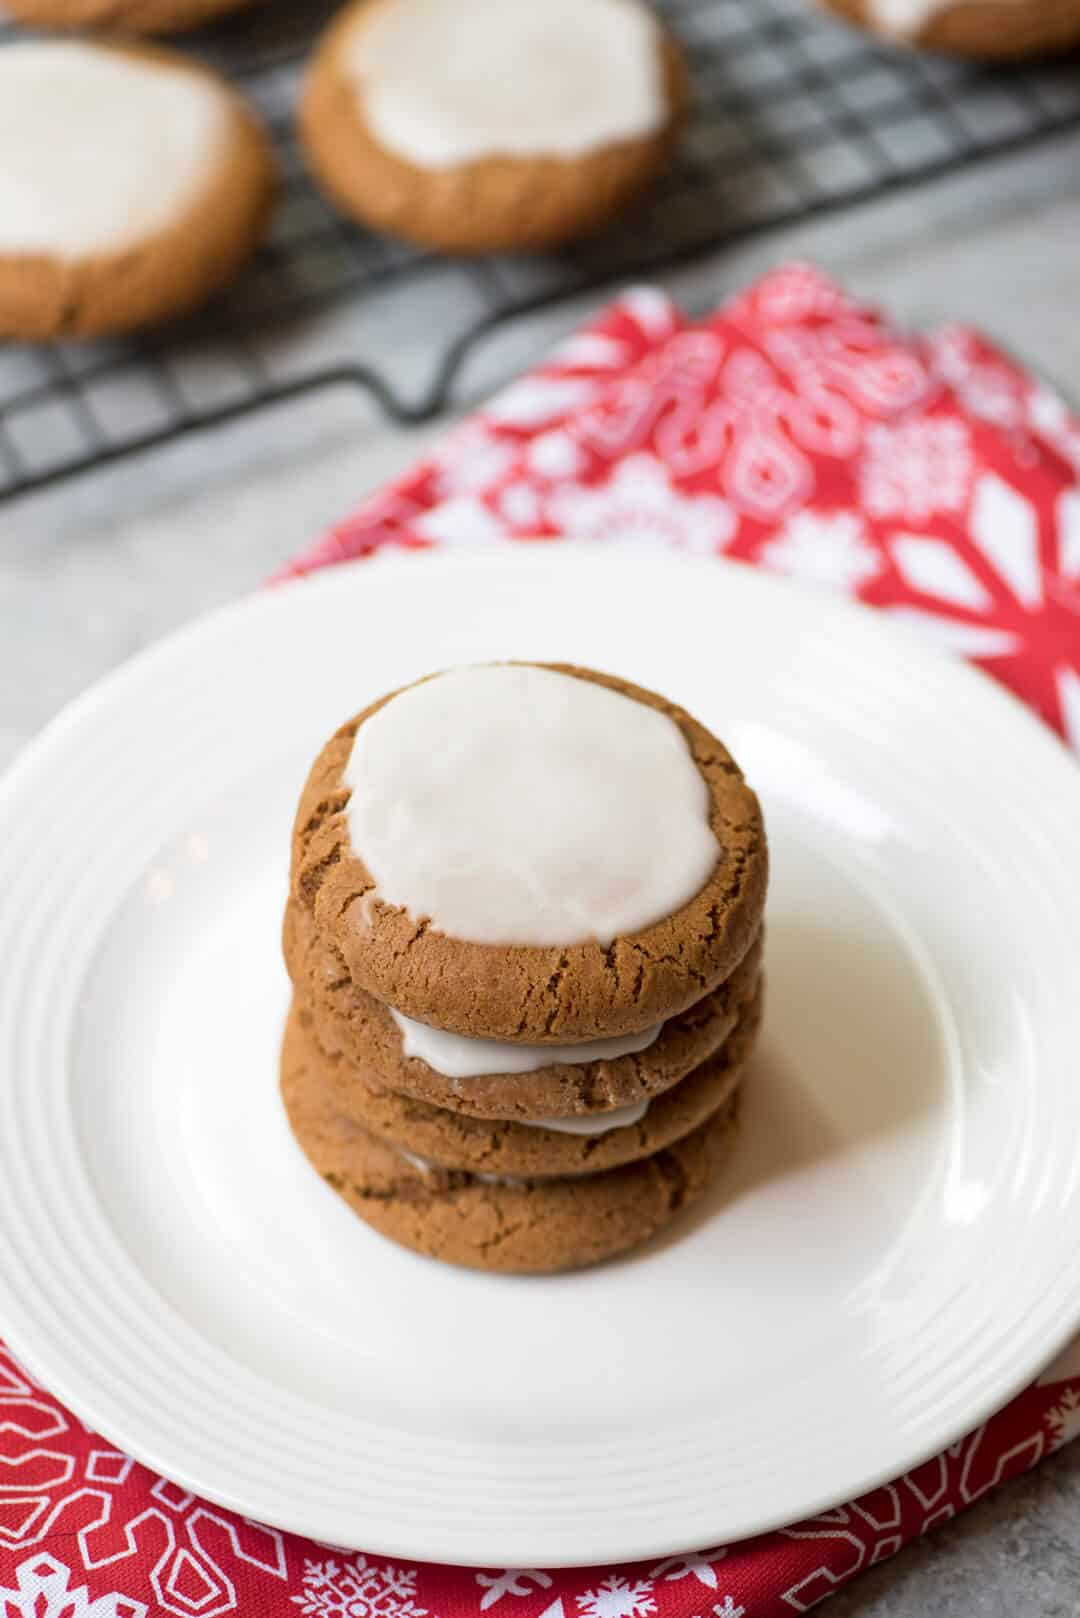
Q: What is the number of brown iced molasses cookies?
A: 8